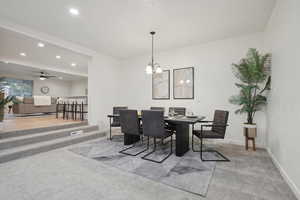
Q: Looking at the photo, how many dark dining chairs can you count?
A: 6